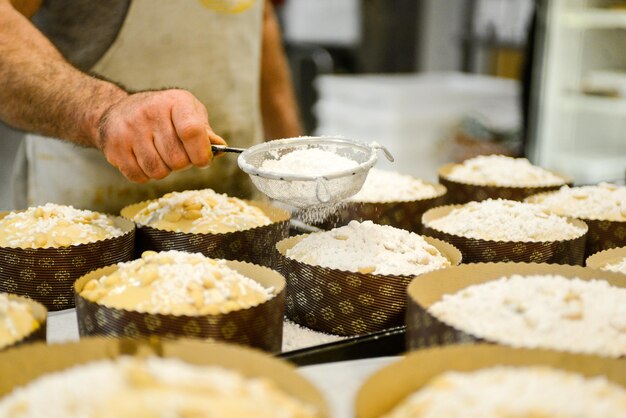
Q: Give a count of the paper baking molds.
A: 13